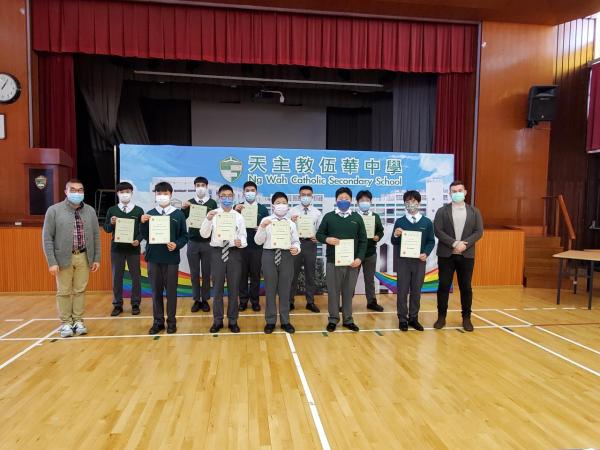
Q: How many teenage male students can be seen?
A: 10